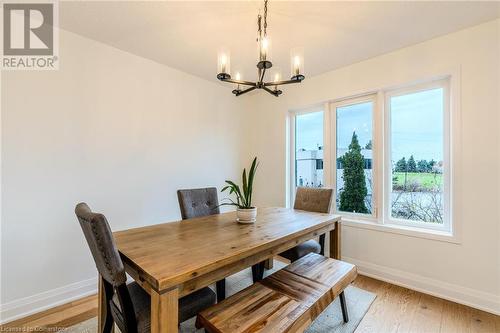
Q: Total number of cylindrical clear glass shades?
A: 5